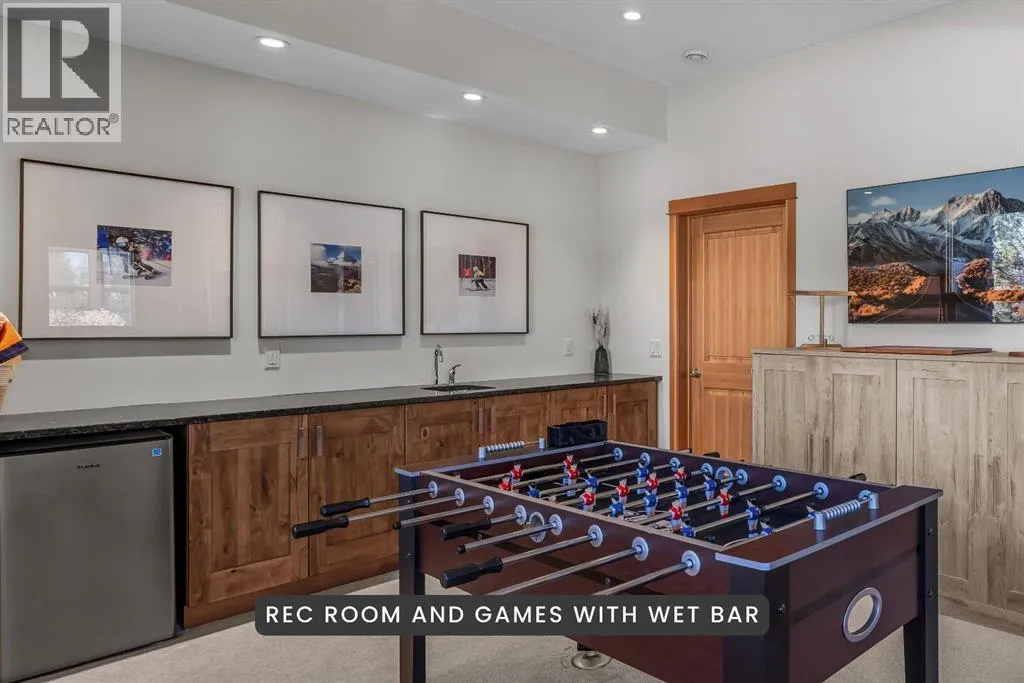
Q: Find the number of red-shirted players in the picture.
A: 10